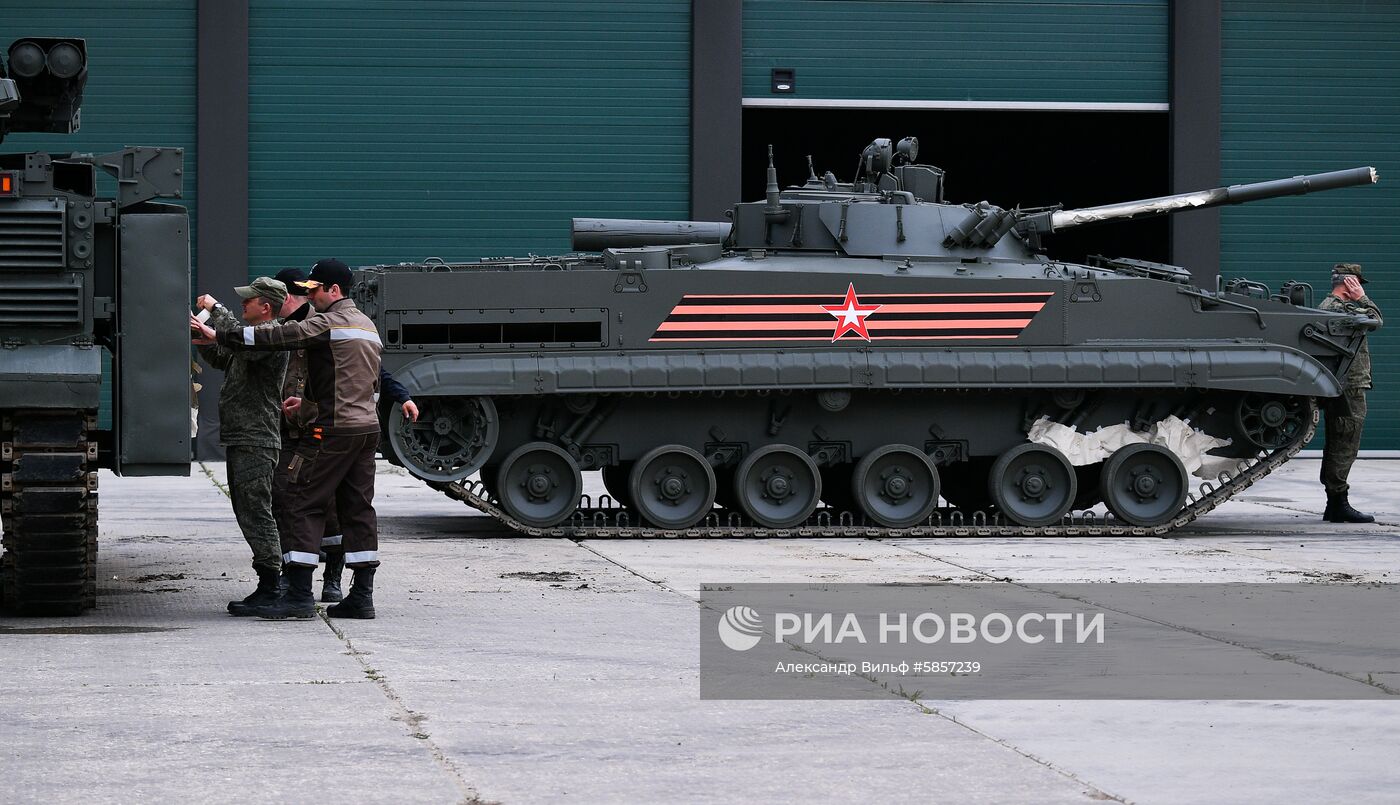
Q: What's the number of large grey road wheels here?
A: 6